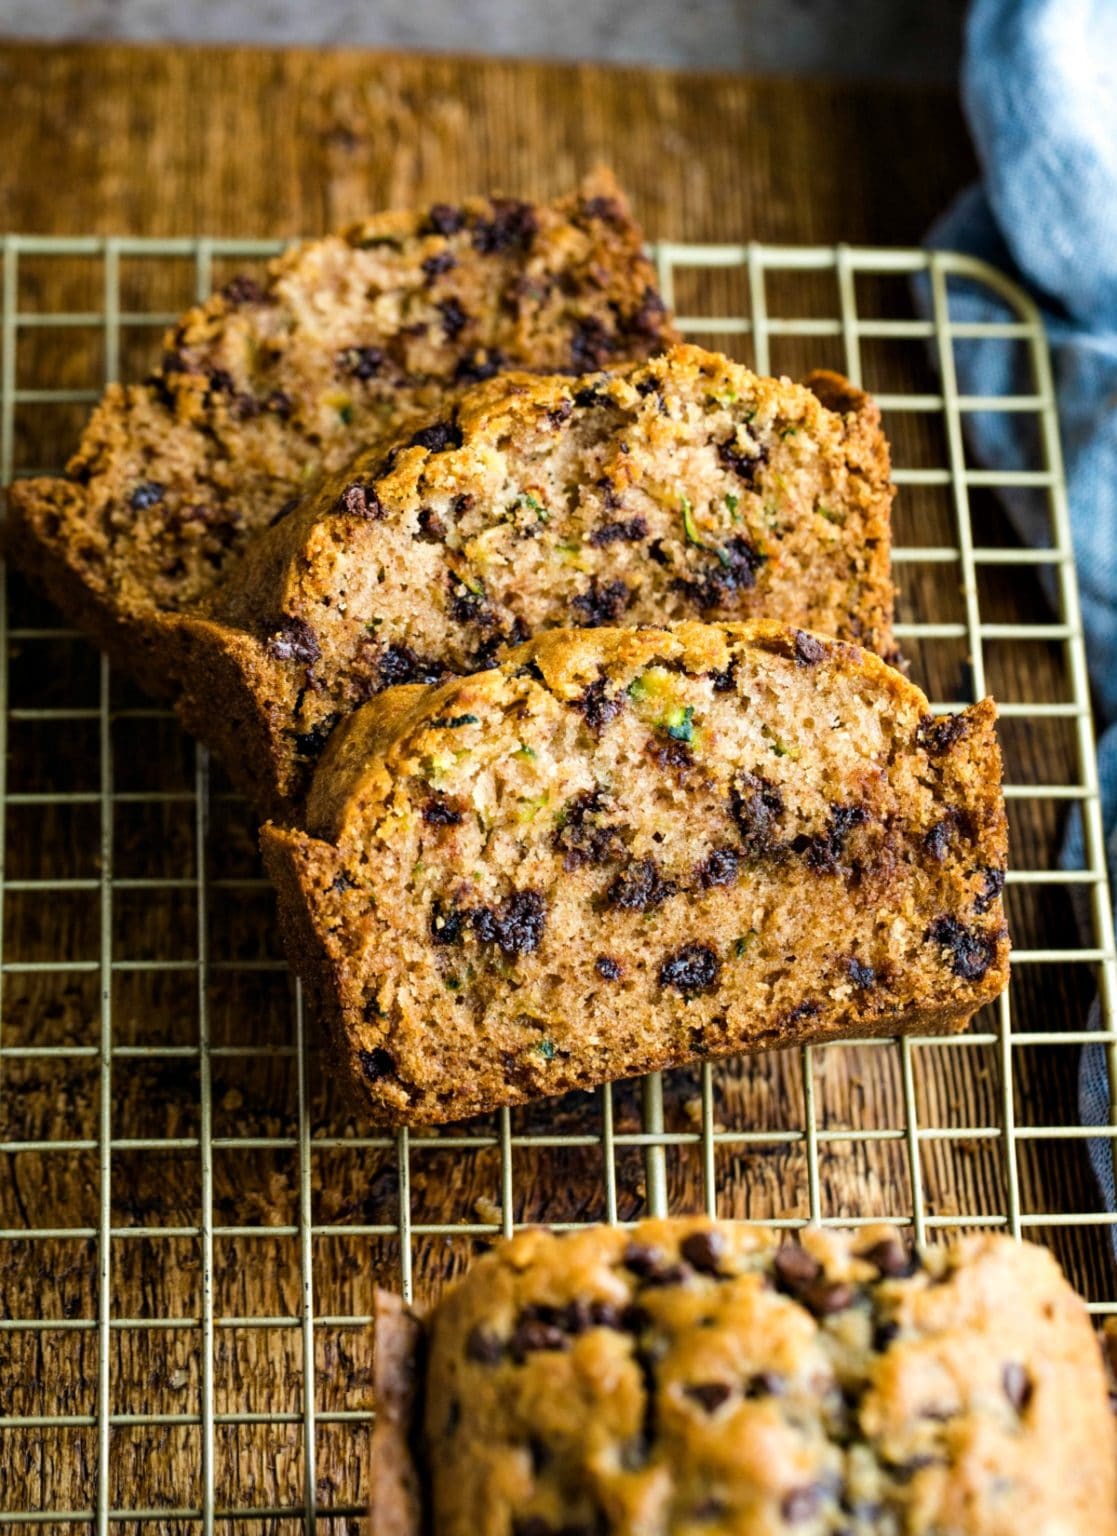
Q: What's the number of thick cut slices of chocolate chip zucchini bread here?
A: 3